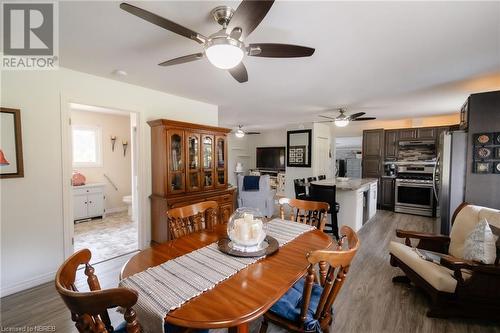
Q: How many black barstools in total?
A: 4